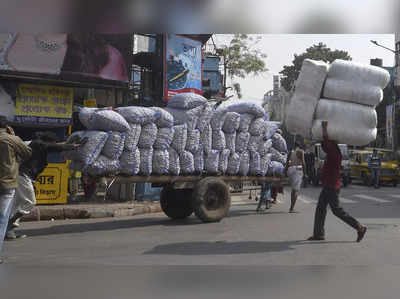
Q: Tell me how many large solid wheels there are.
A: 2